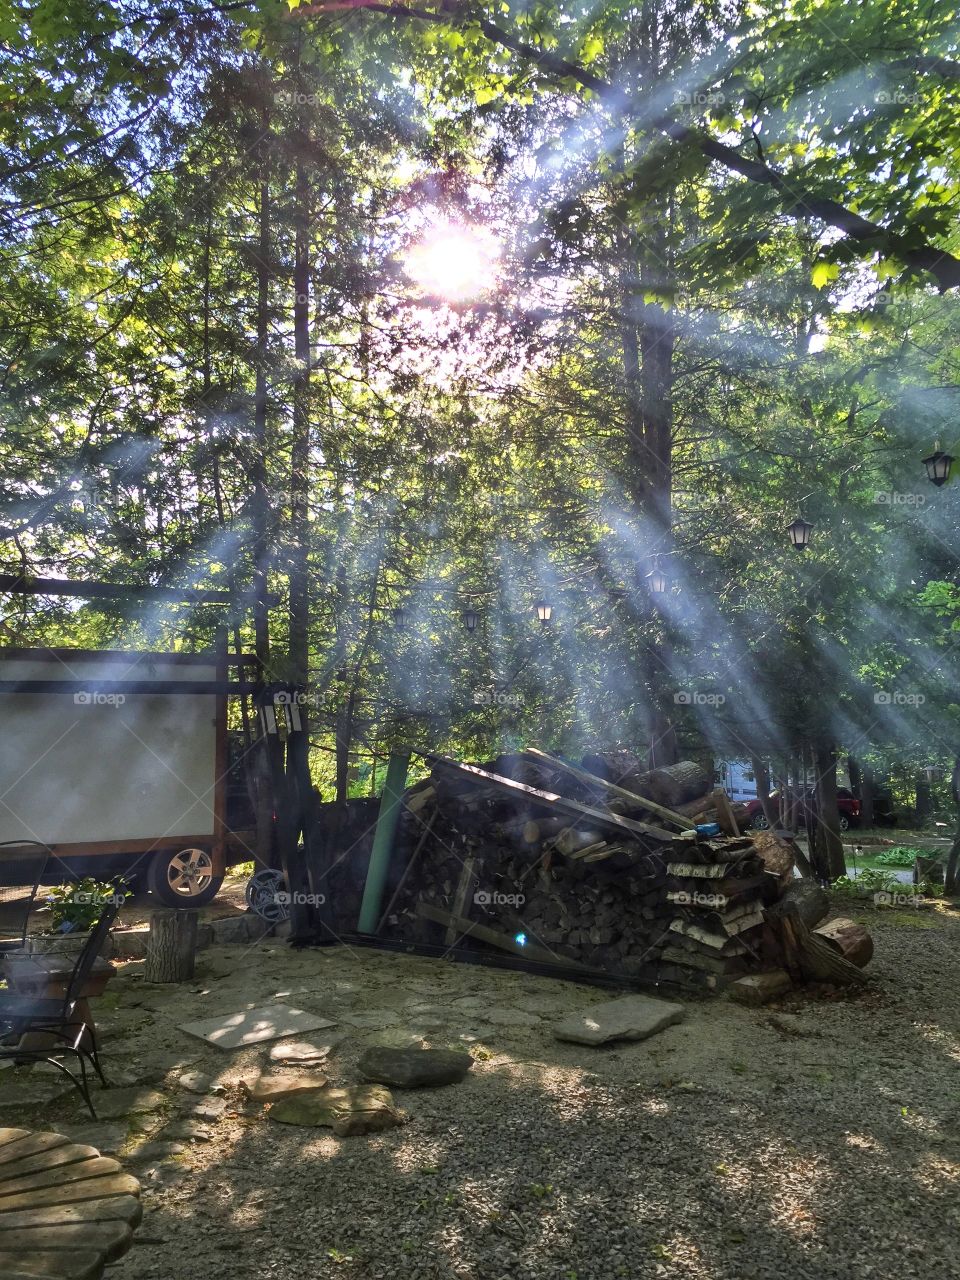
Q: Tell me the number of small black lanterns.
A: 6